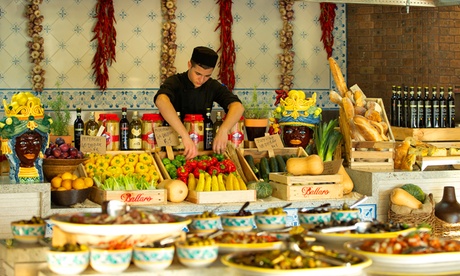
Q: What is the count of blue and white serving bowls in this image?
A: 10